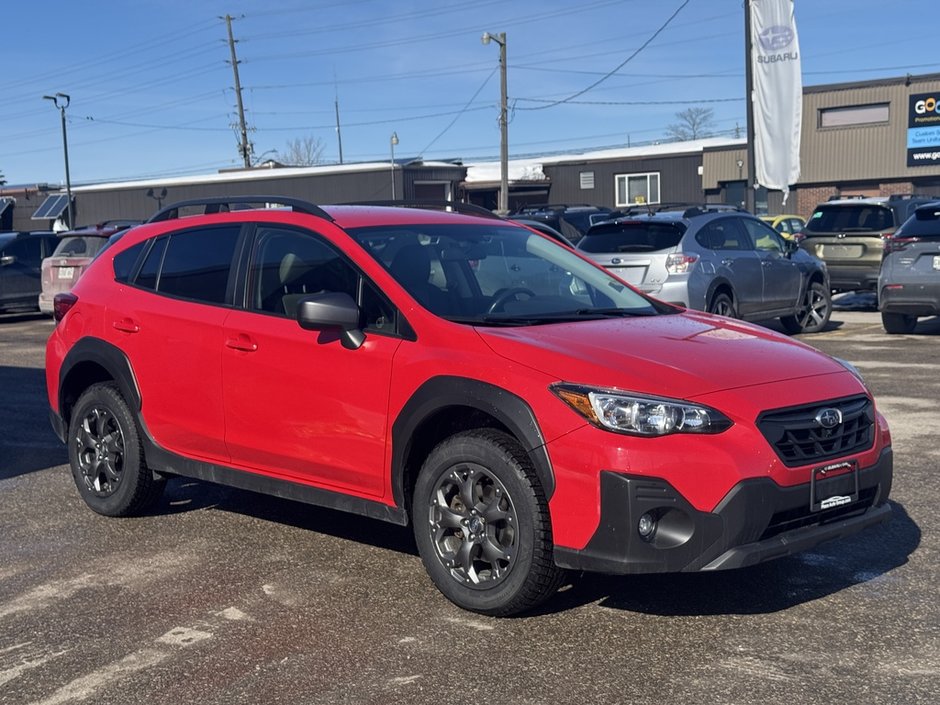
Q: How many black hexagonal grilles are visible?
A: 1